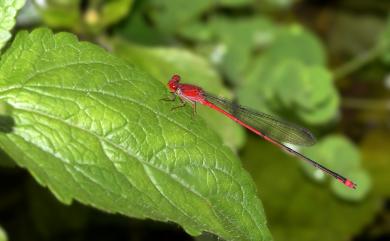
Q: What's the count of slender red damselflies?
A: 1